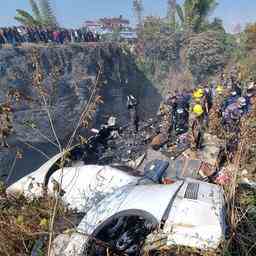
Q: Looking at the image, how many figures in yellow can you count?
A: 3